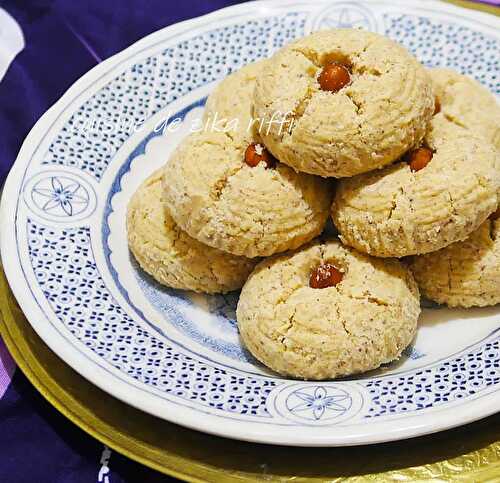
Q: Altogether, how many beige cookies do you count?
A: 8